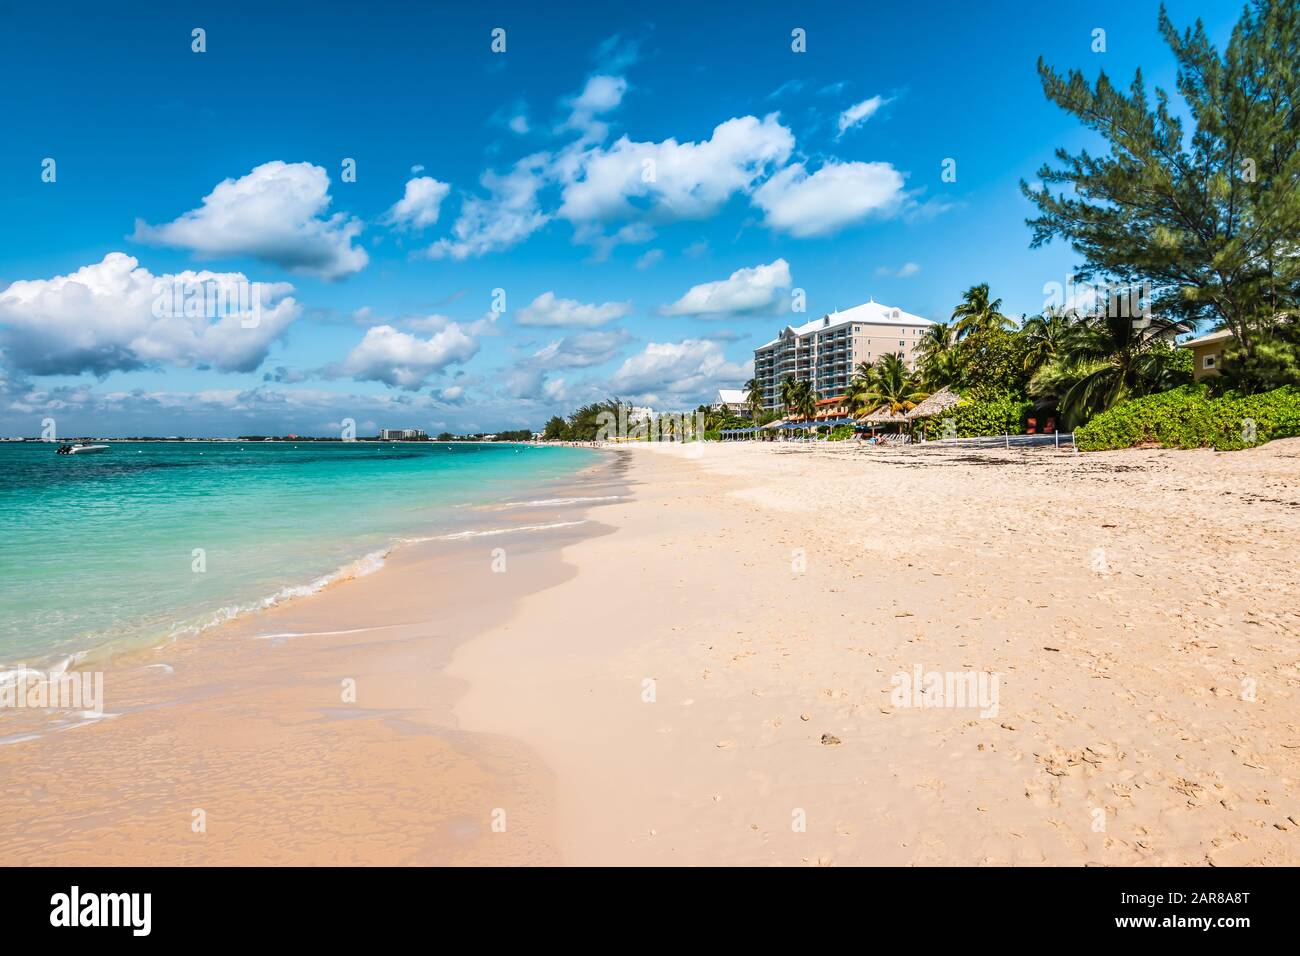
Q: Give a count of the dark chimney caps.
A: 0